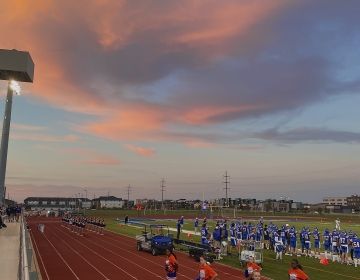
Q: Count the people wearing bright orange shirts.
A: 4